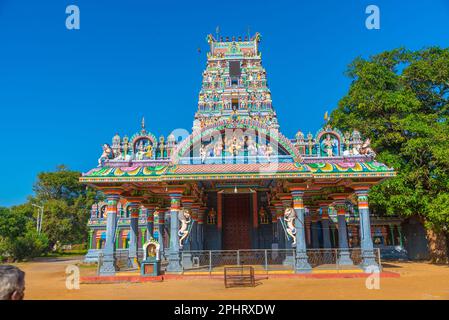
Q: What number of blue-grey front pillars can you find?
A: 4